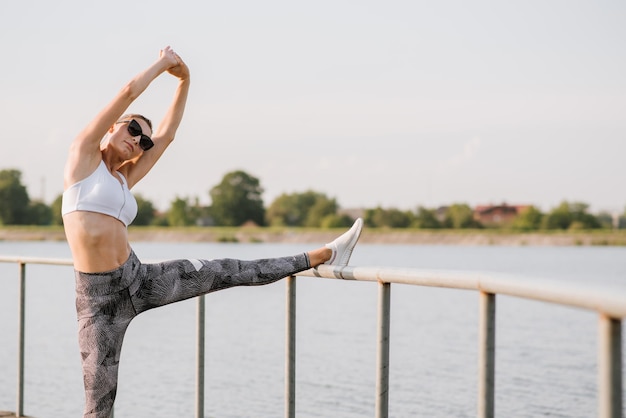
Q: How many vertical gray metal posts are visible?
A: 6